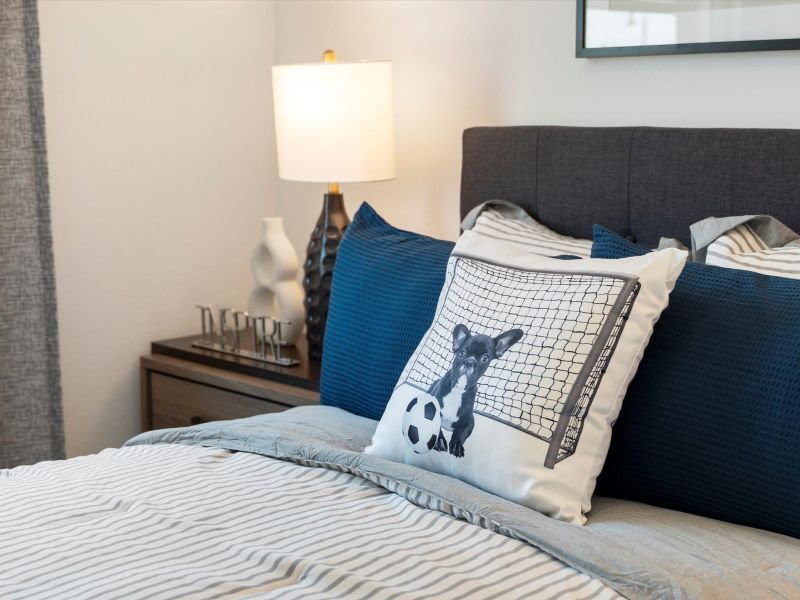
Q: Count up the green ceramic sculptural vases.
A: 0